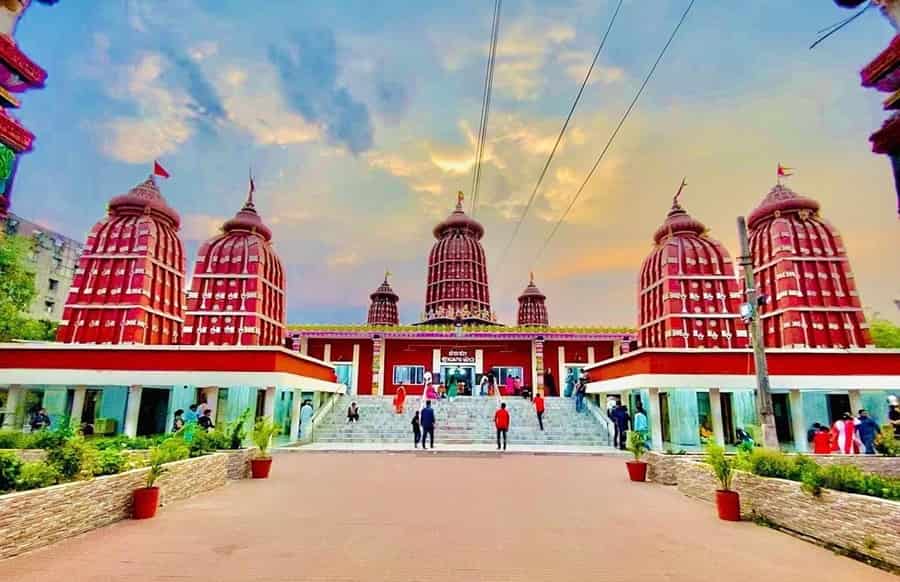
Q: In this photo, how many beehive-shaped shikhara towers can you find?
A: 7